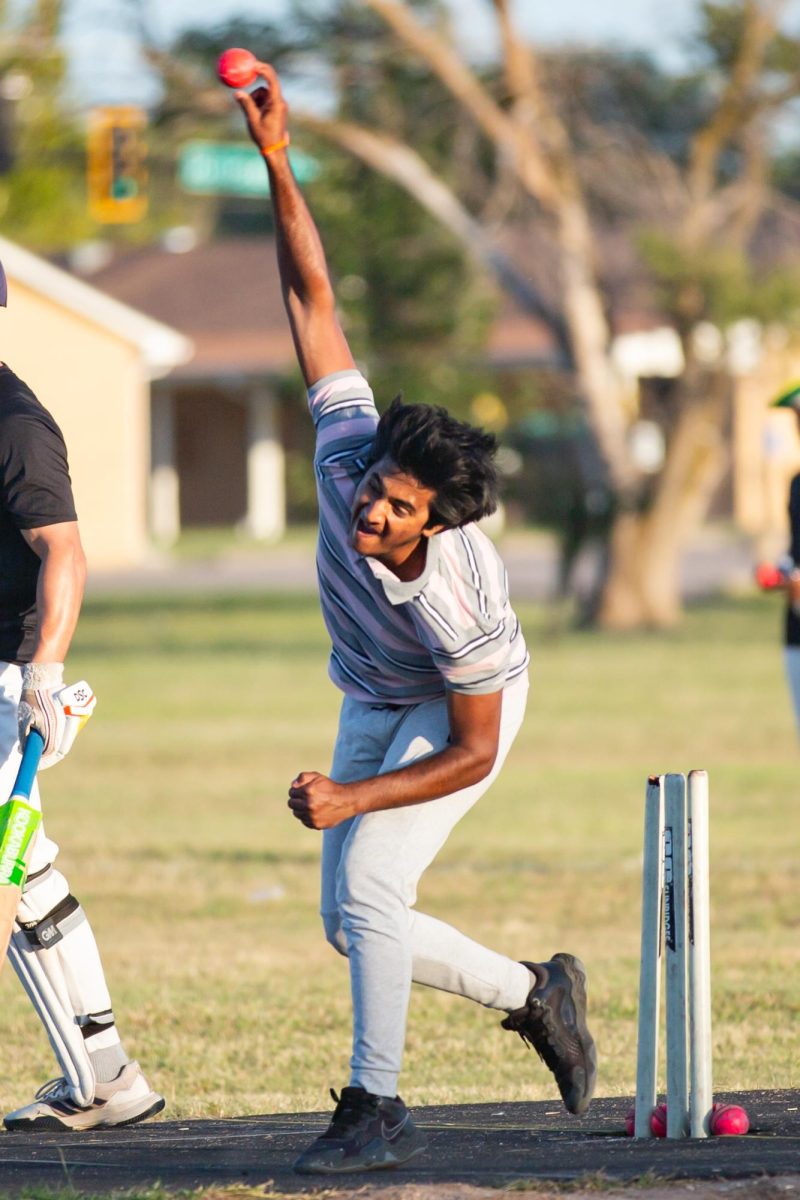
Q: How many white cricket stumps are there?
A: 3